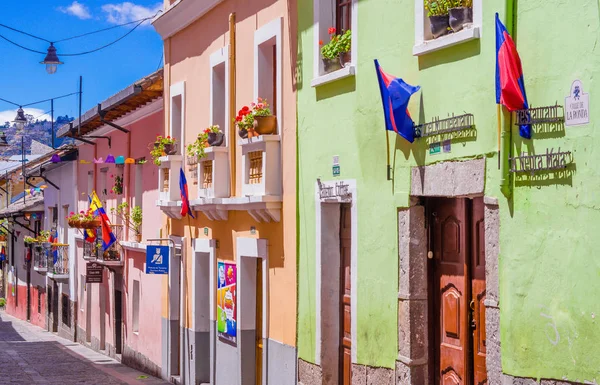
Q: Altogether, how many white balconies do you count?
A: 3